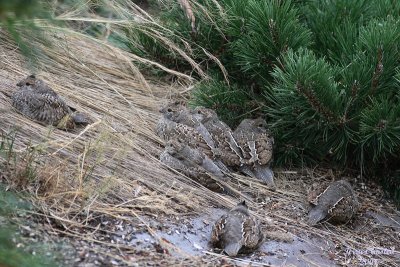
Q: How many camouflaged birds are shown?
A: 7